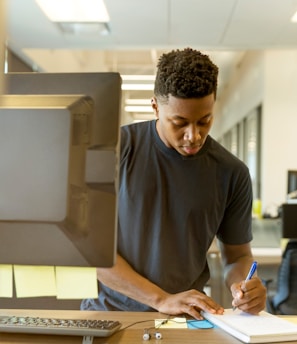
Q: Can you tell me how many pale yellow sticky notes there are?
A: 4